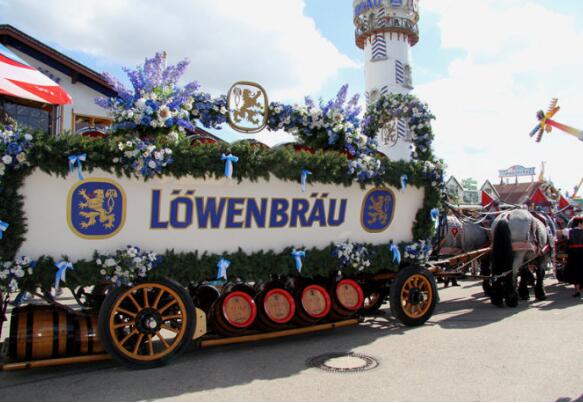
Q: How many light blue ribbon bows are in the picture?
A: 10